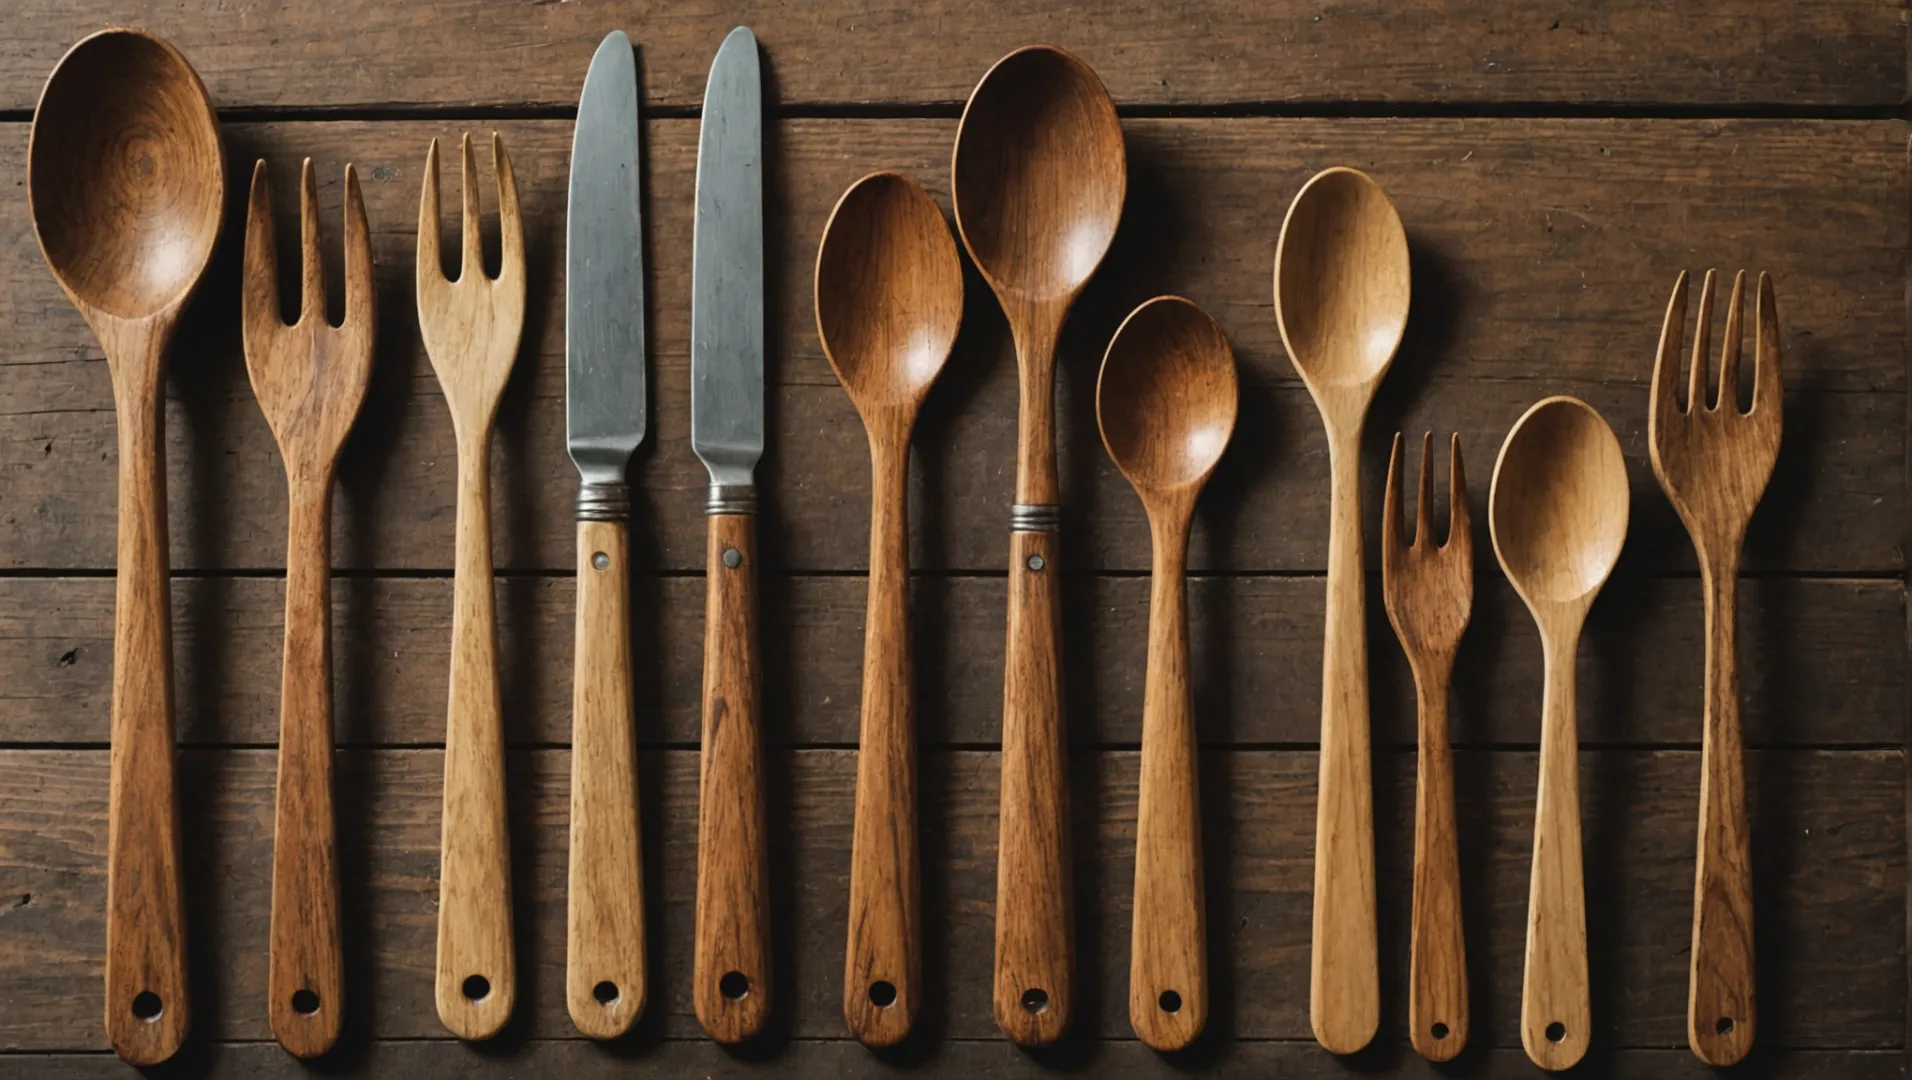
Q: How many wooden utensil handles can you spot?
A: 12